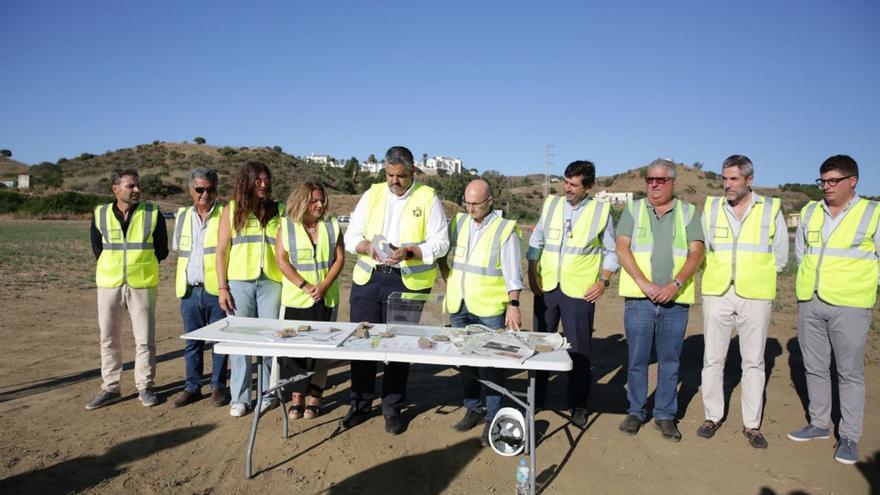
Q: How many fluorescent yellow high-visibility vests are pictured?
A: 10